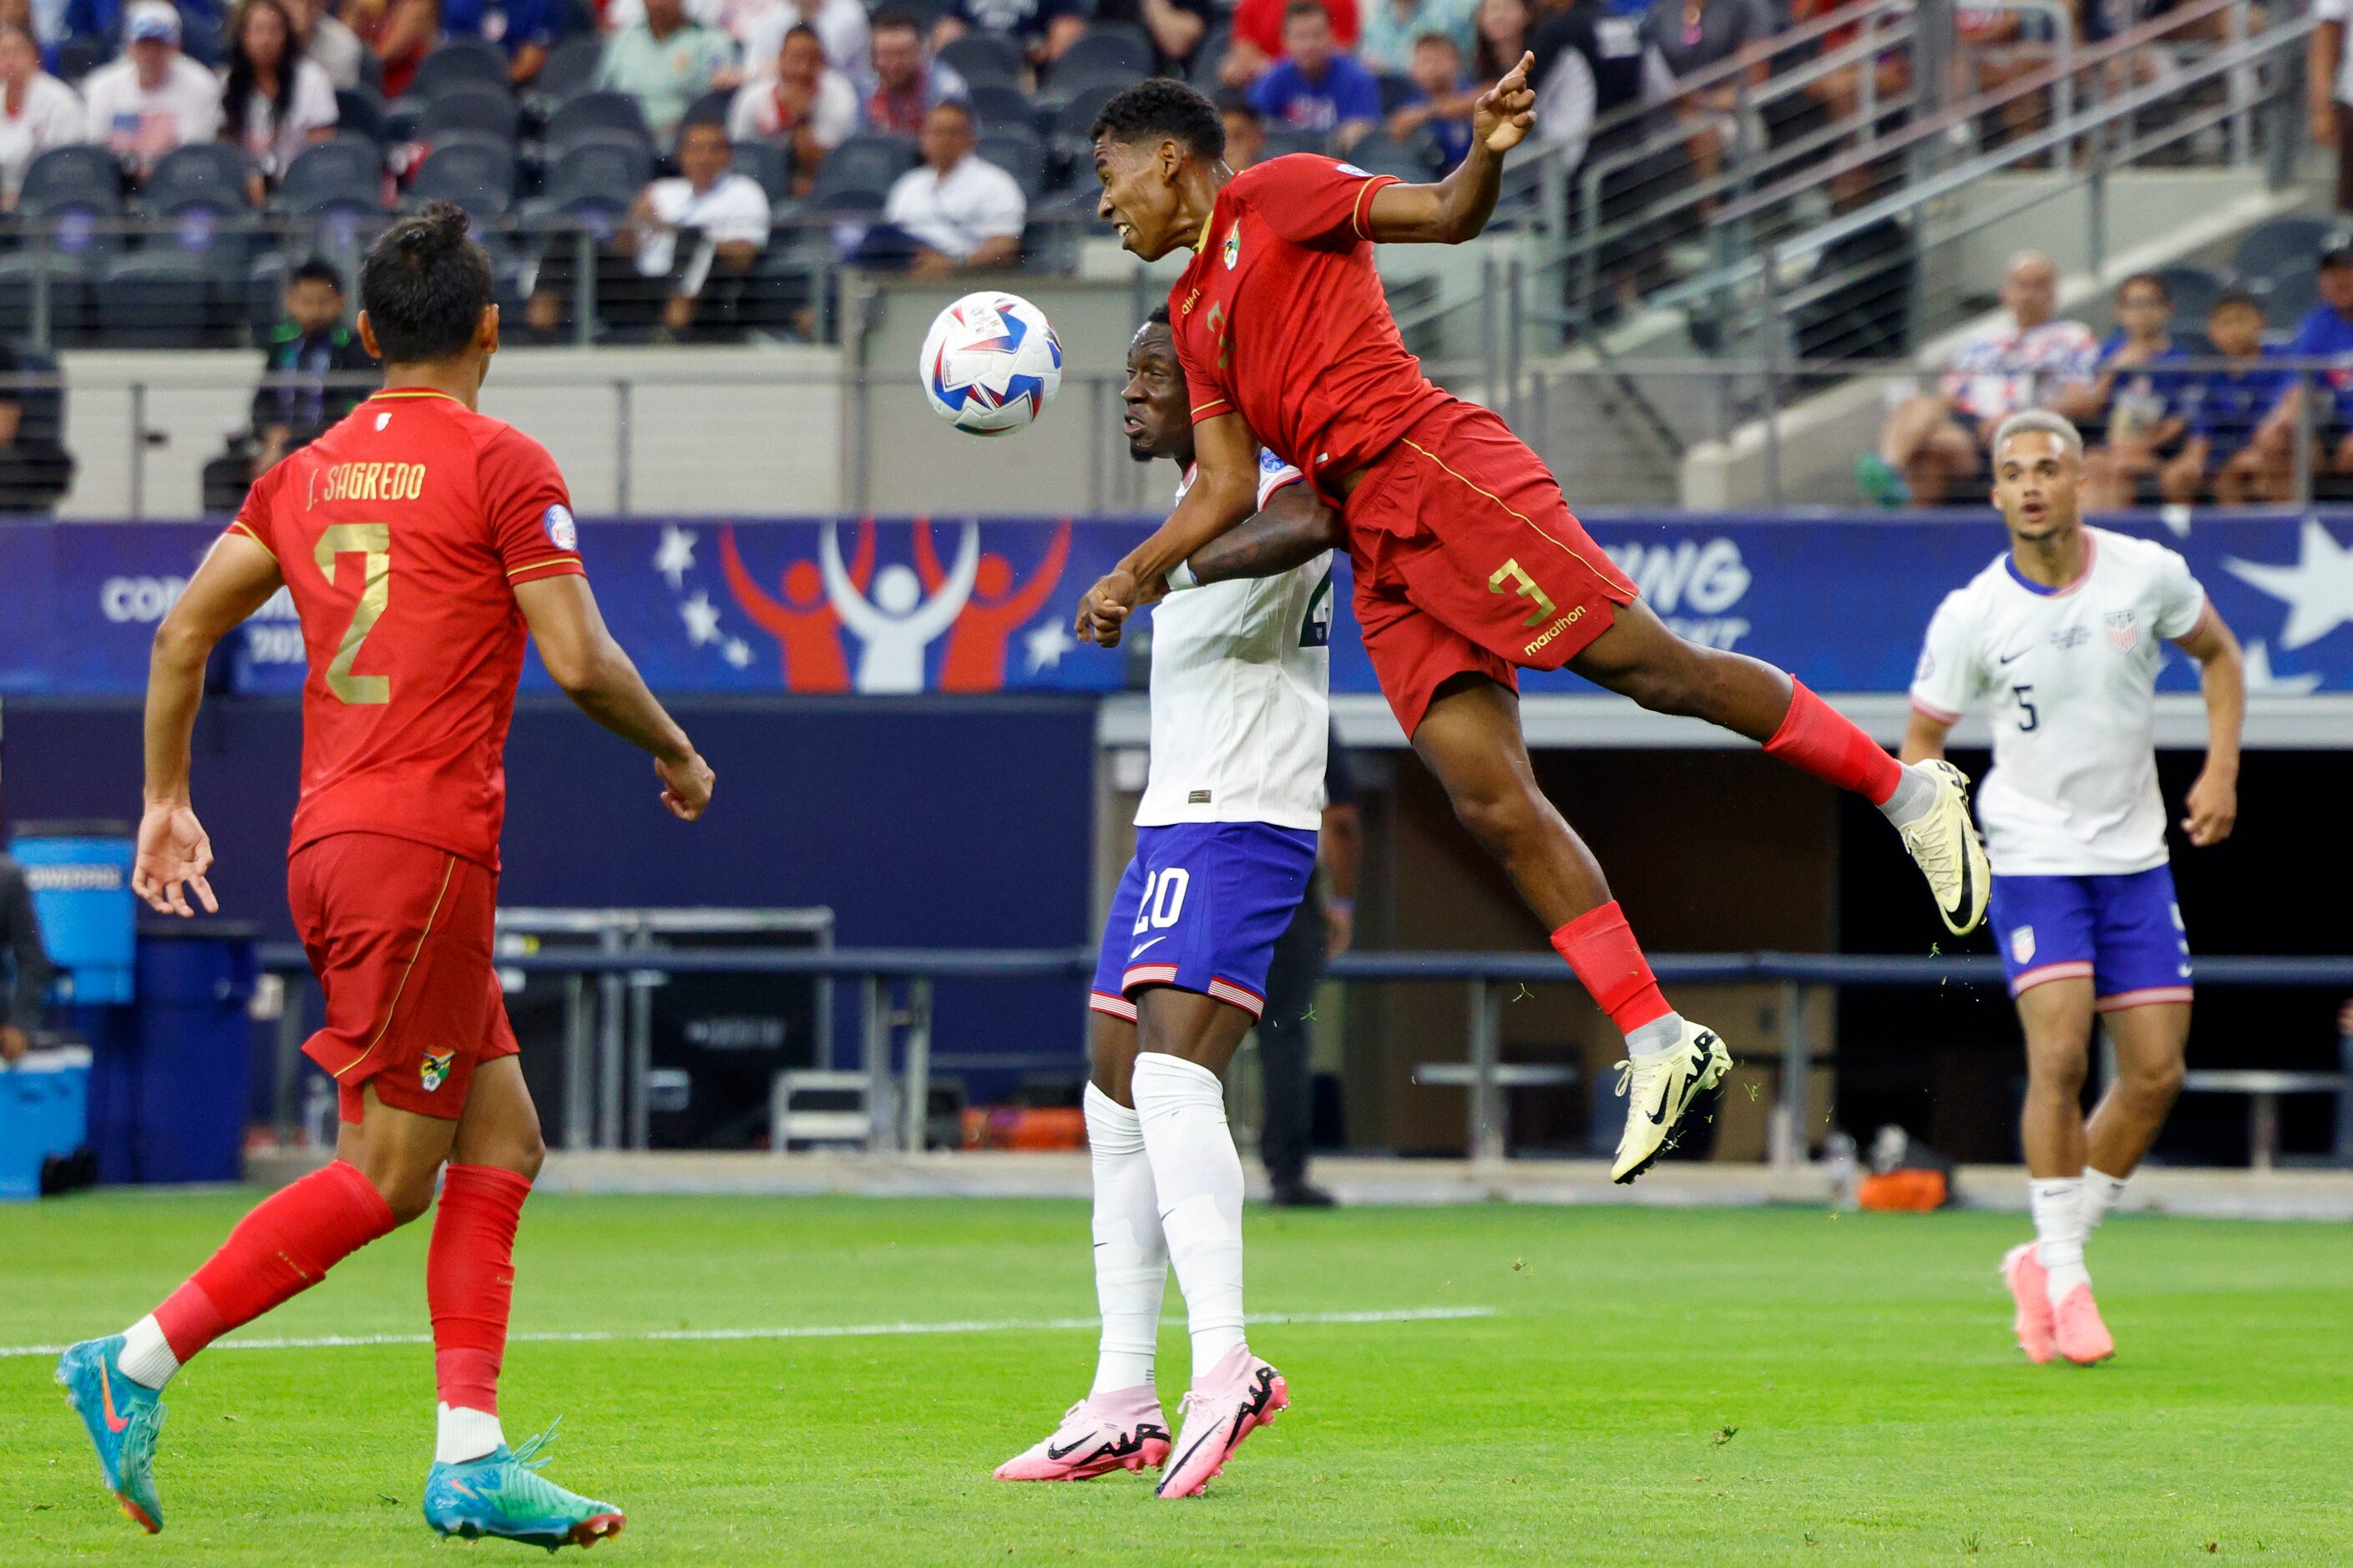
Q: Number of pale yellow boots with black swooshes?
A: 2